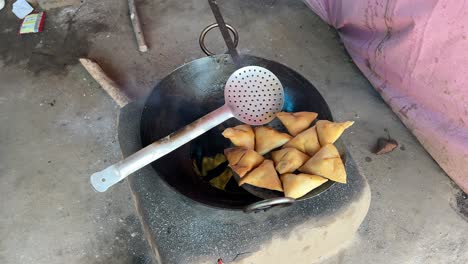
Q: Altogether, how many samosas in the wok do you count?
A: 10